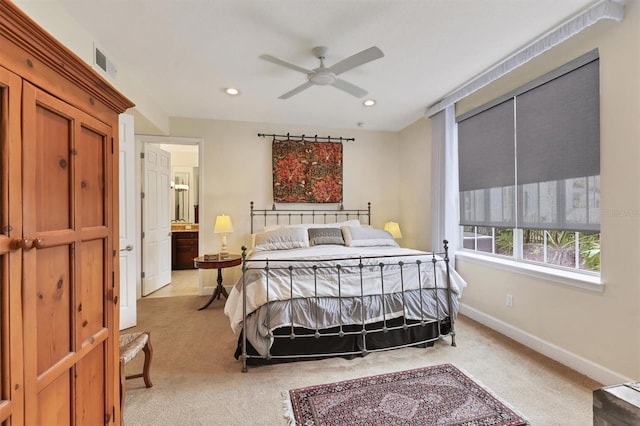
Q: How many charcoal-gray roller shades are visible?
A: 2